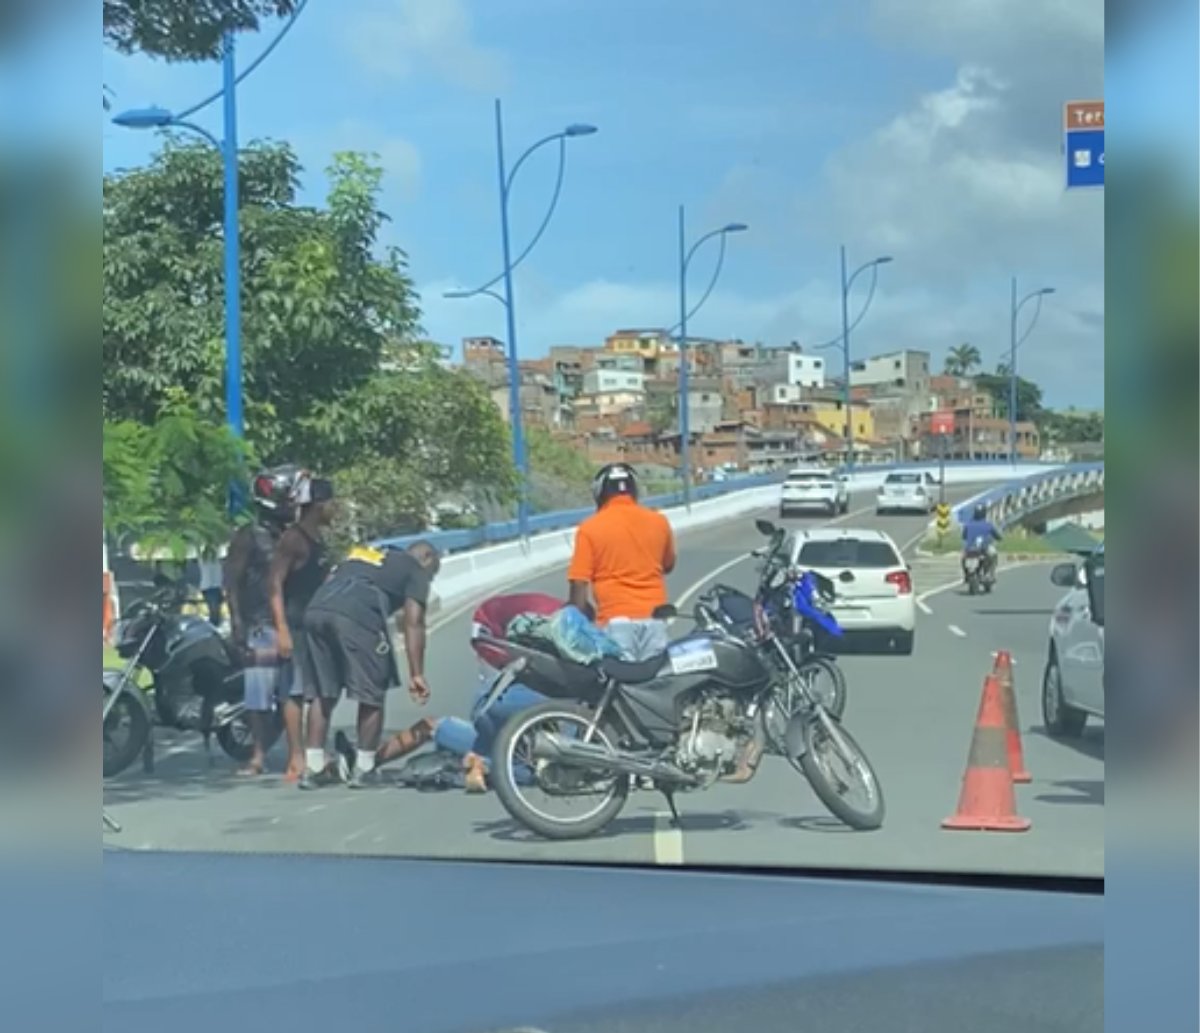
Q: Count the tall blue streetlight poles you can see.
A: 5